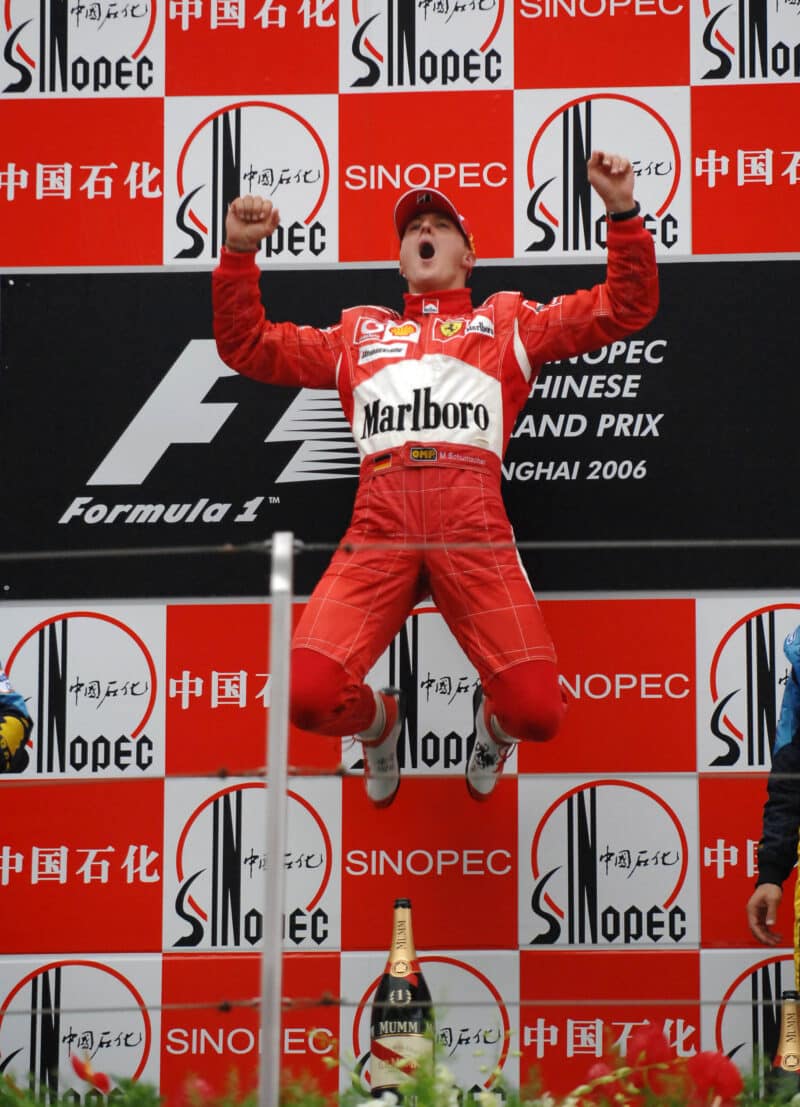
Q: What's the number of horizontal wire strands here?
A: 3